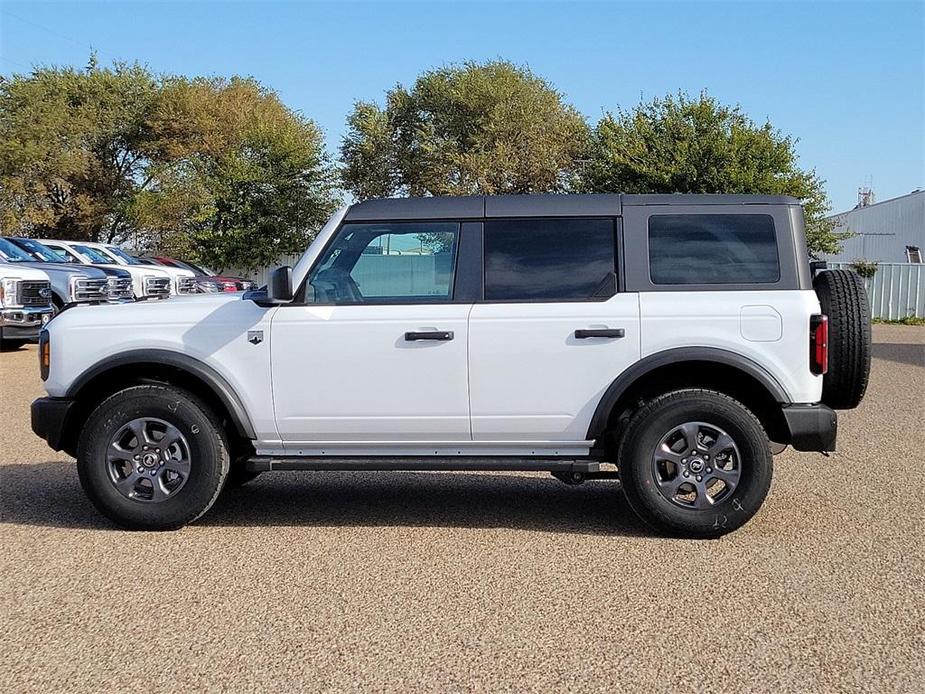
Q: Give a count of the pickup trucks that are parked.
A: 5